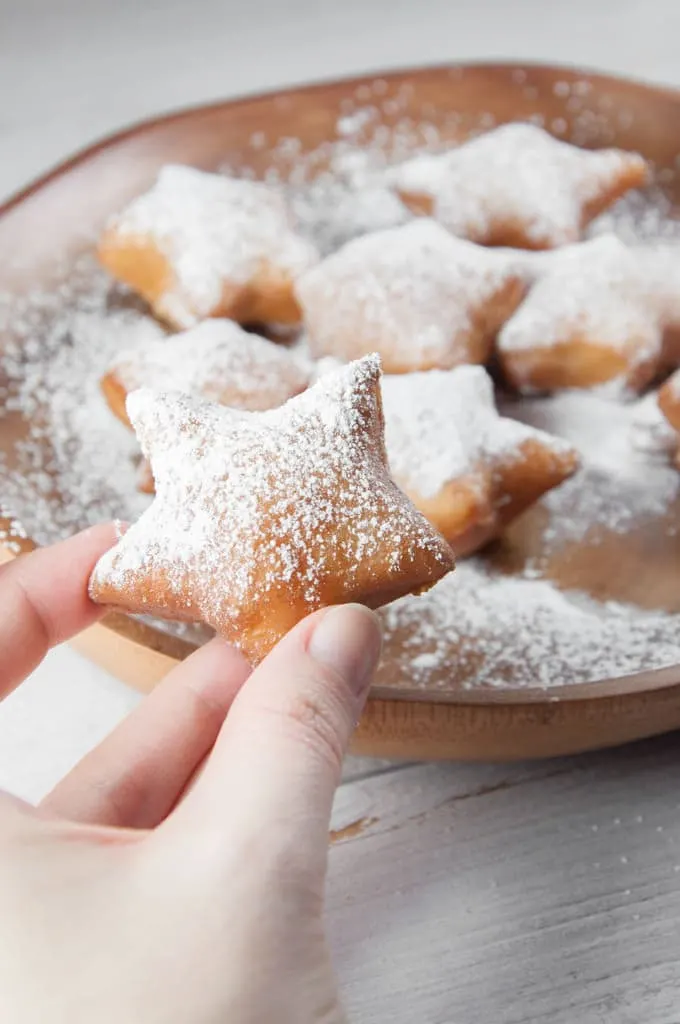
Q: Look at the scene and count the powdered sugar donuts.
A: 8